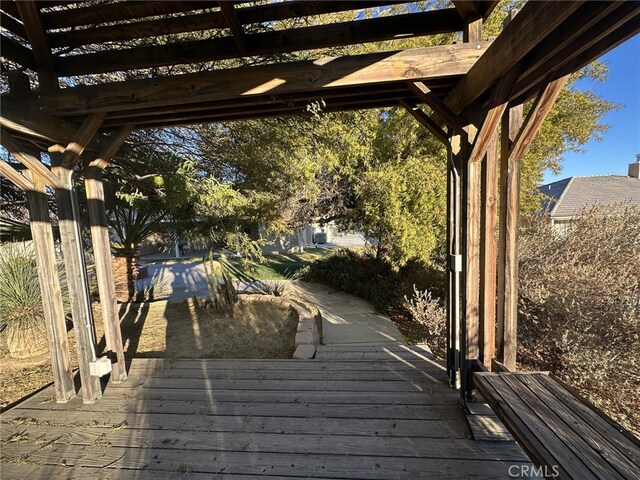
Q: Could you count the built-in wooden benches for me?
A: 1